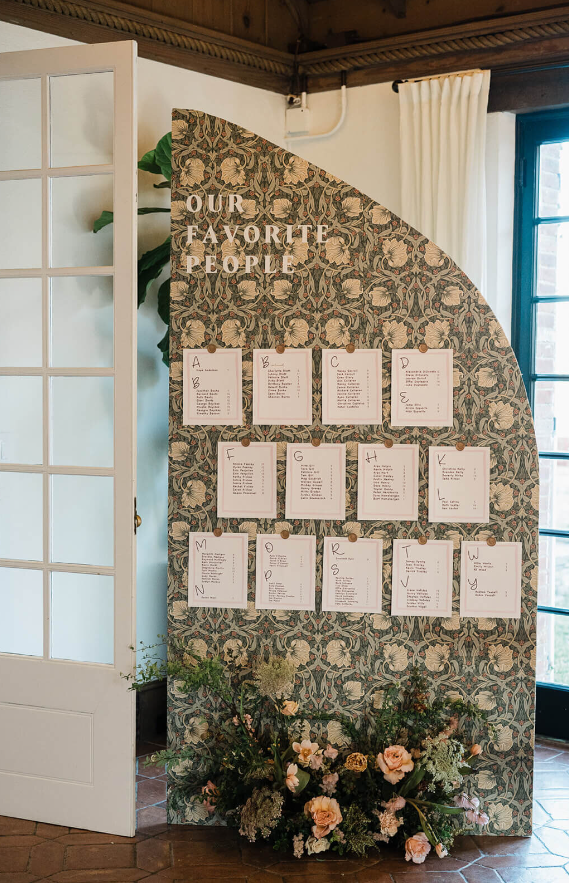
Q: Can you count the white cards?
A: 13